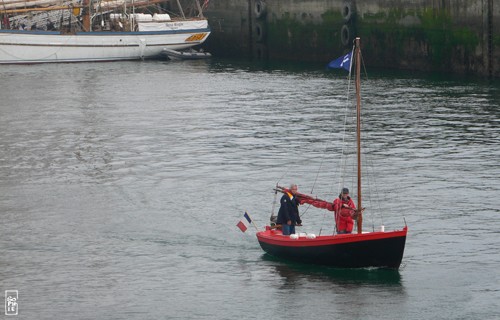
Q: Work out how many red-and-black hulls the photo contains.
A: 1